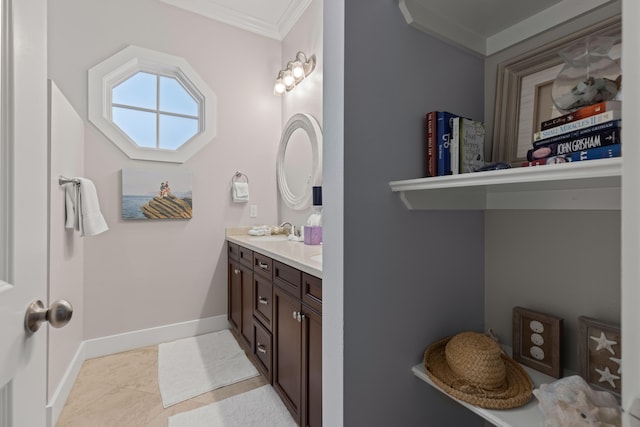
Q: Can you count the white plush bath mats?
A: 2